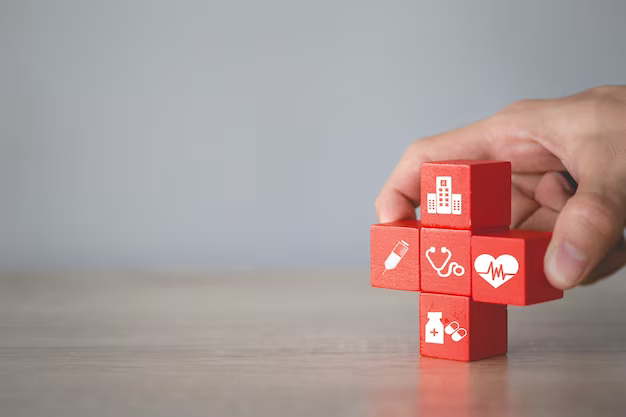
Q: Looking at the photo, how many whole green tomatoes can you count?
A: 0